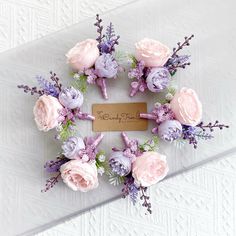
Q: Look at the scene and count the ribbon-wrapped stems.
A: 6